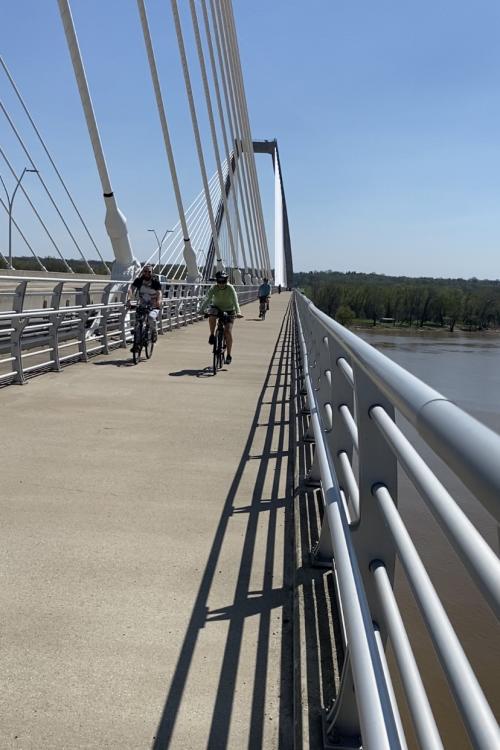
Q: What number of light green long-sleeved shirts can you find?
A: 1